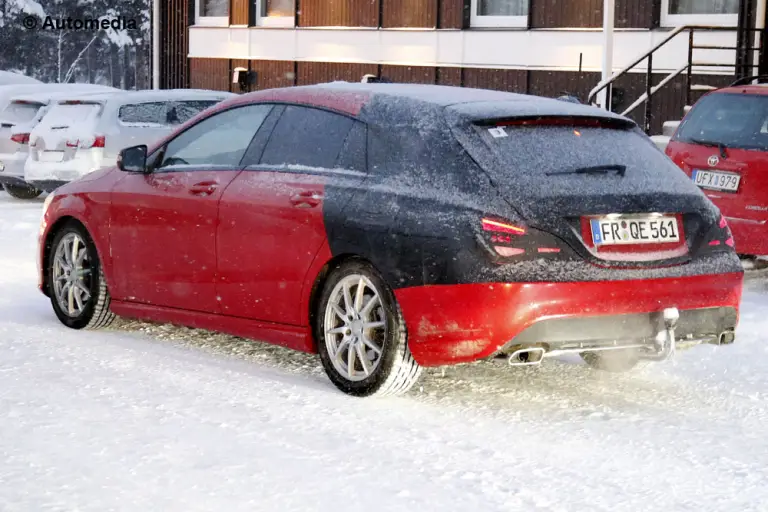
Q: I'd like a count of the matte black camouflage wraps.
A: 1